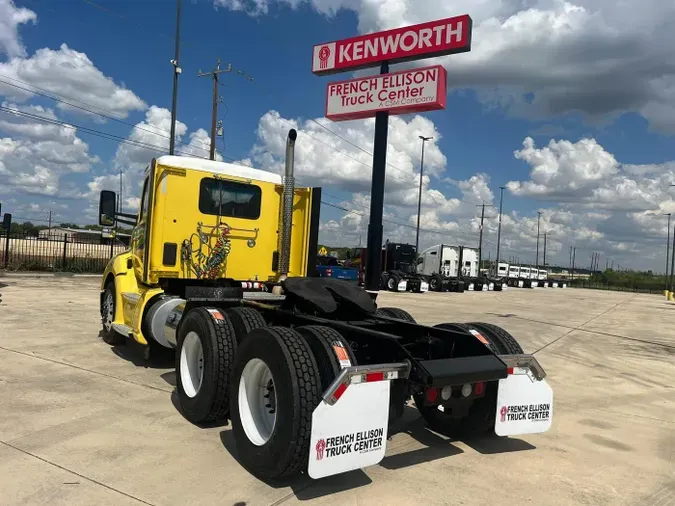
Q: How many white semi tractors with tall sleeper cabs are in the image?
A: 2